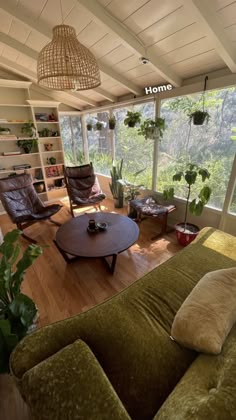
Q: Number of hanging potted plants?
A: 6